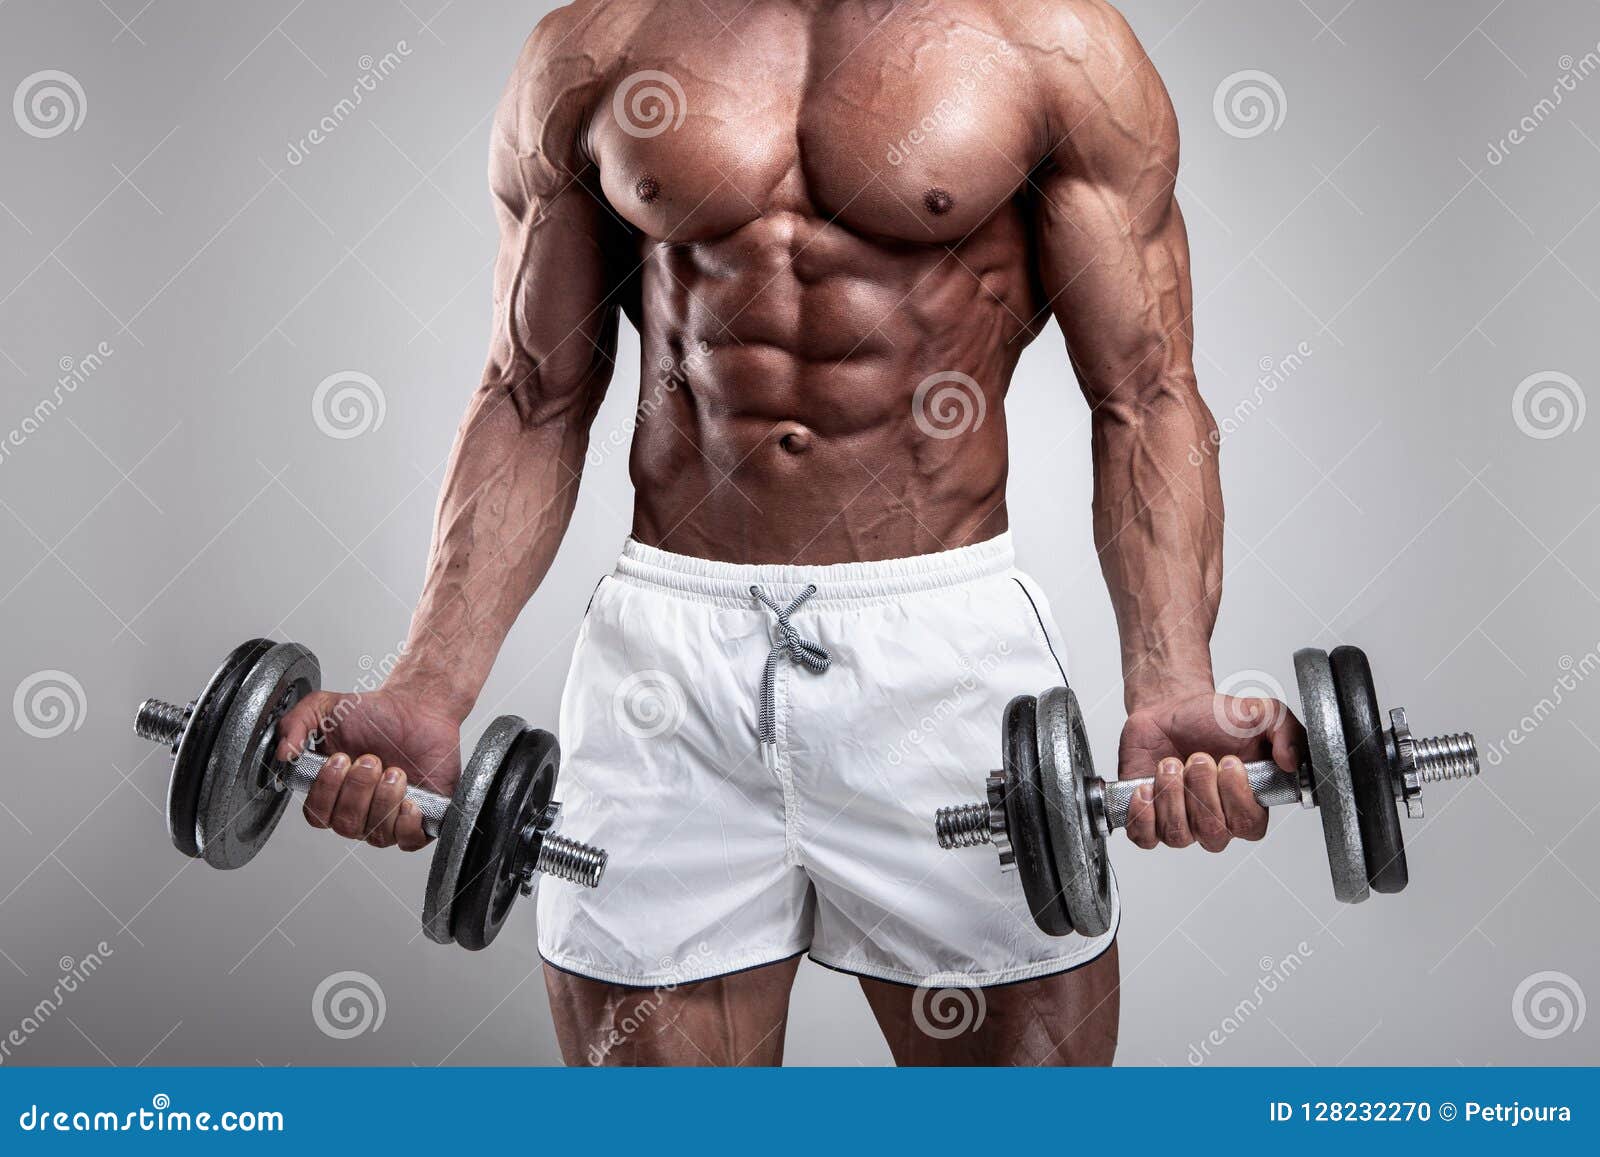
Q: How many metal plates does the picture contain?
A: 8